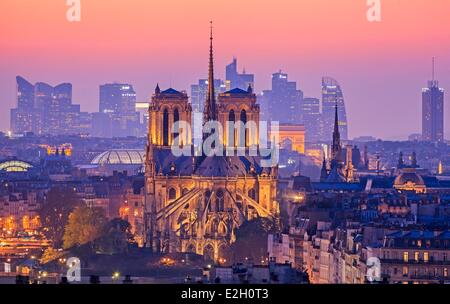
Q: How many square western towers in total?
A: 2